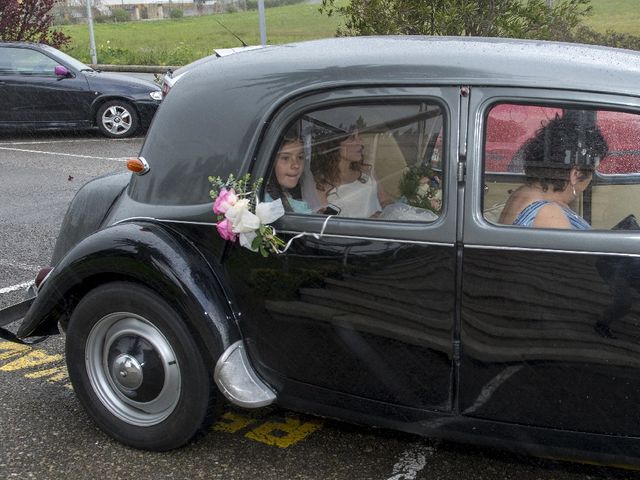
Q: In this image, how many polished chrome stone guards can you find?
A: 1